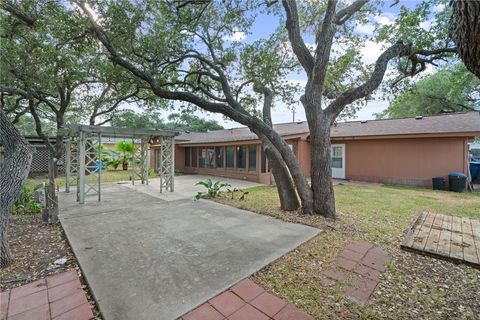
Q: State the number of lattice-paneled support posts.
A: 4